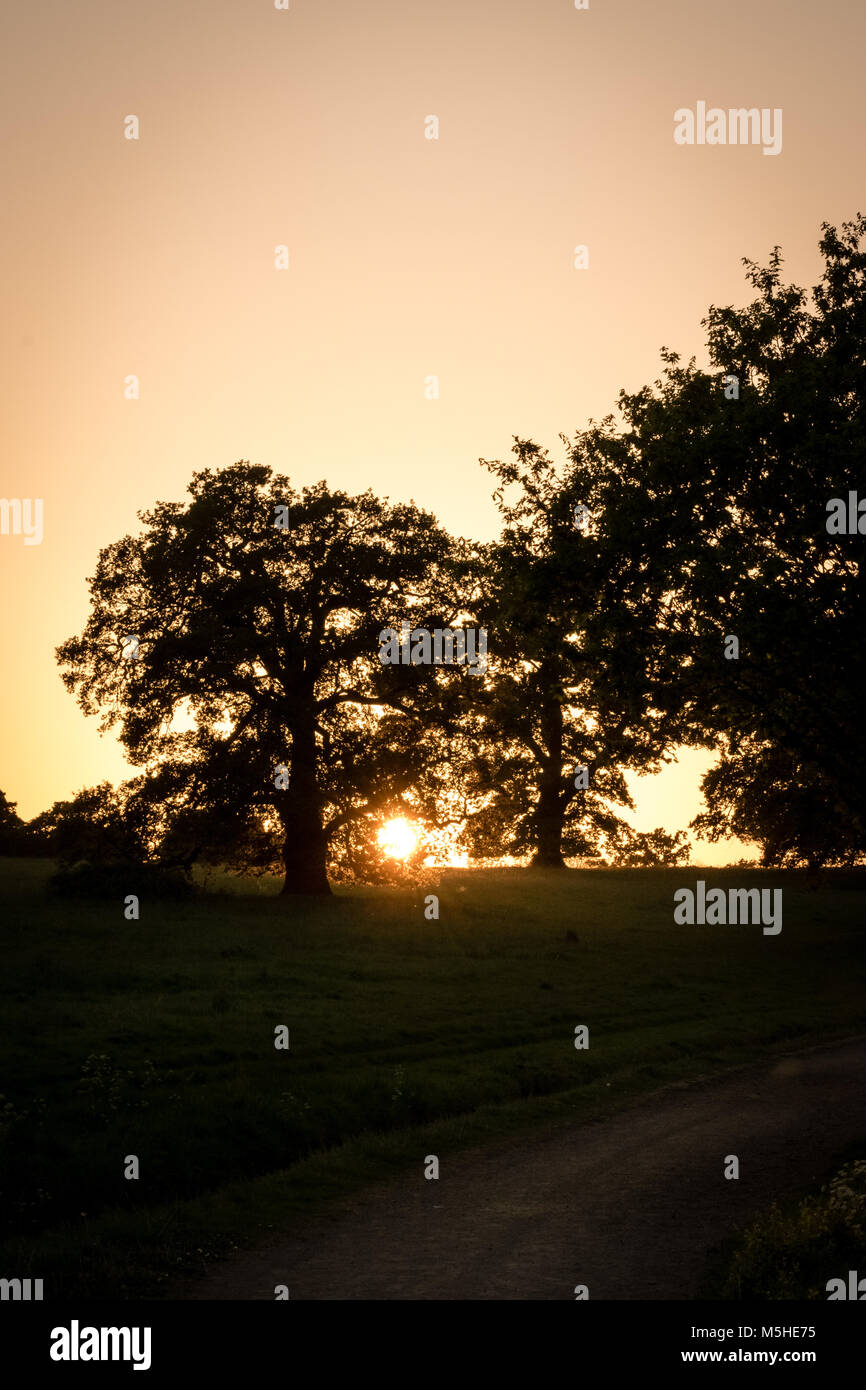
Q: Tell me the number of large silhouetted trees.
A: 3